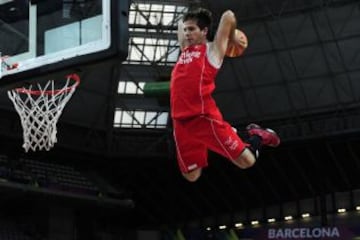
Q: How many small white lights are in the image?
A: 9